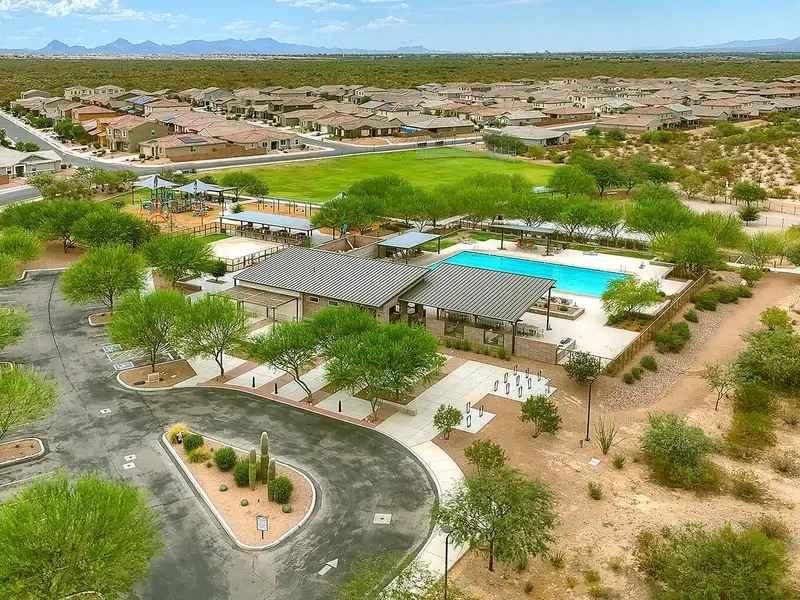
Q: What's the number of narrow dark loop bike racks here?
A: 12